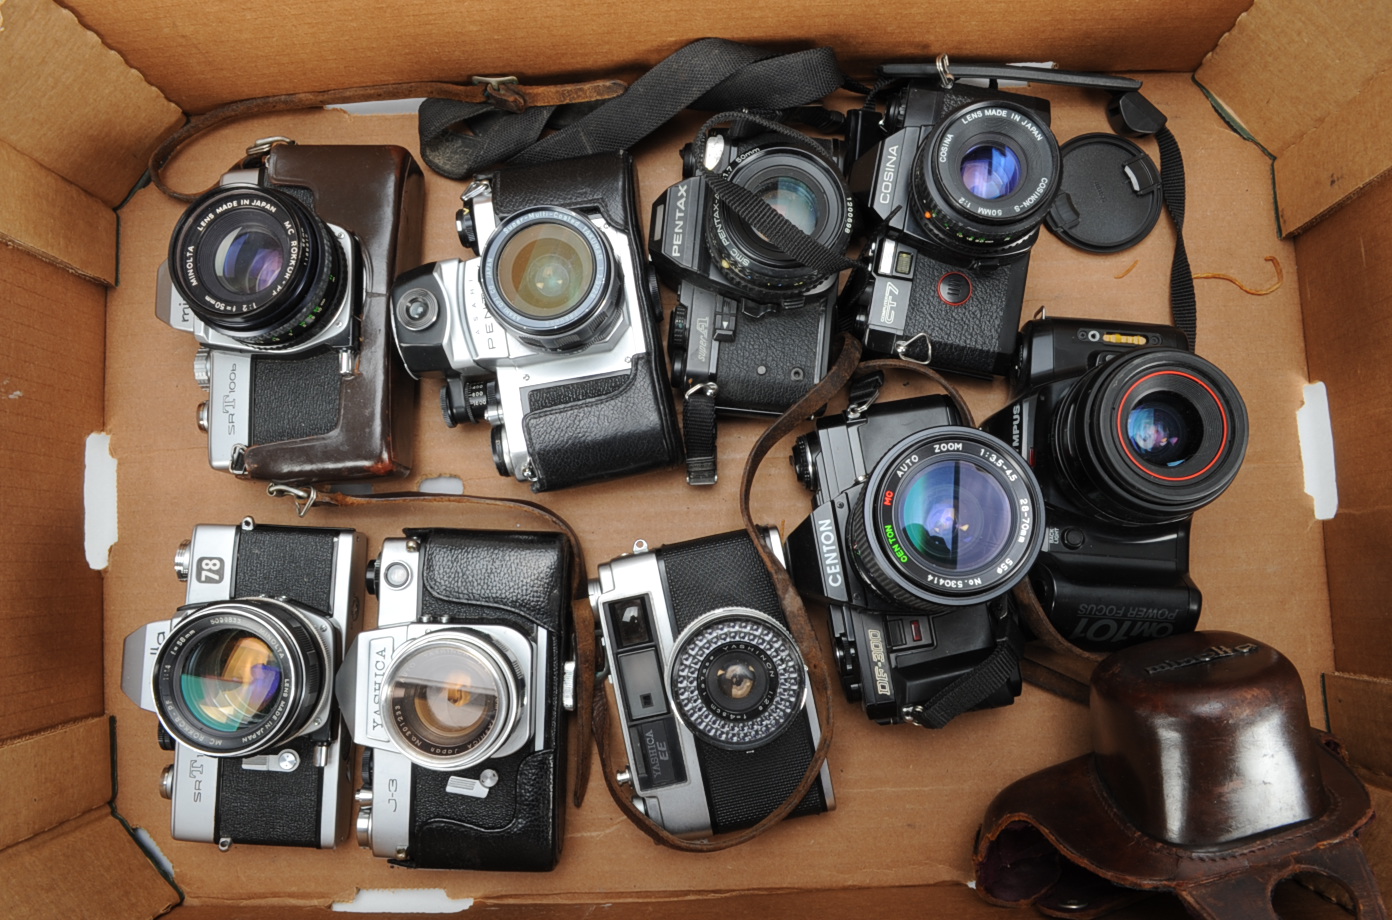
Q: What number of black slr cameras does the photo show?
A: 4